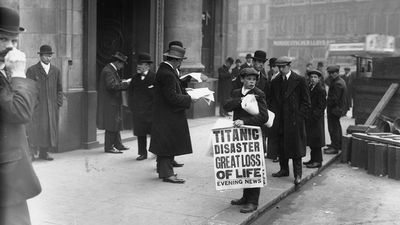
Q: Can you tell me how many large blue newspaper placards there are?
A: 0